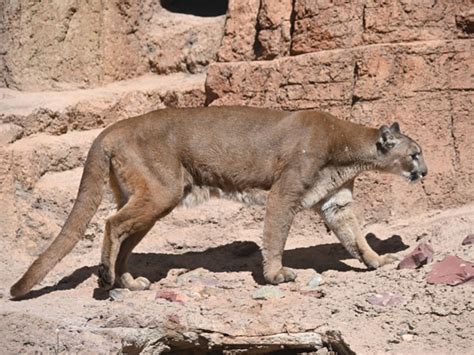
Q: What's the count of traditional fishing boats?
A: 0